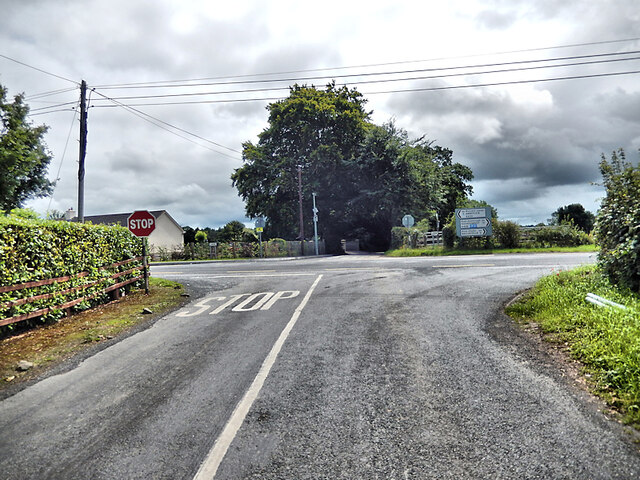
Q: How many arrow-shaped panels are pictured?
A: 3